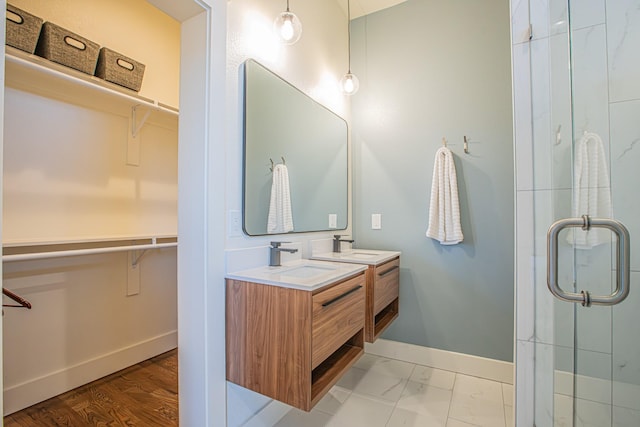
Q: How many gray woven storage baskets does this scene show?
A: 3